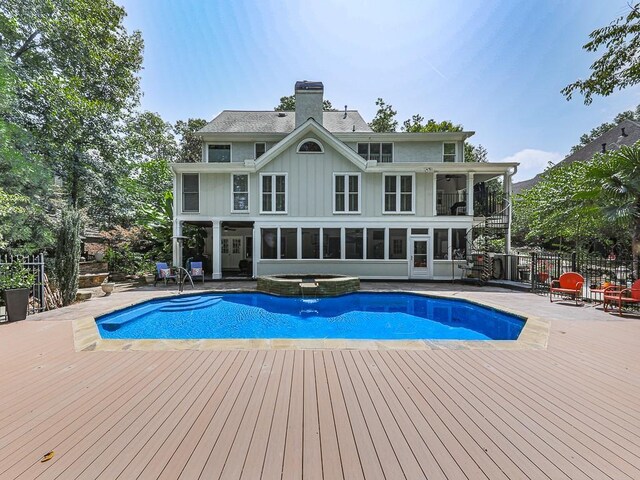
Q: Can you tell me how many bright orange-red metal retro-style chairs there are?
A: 2